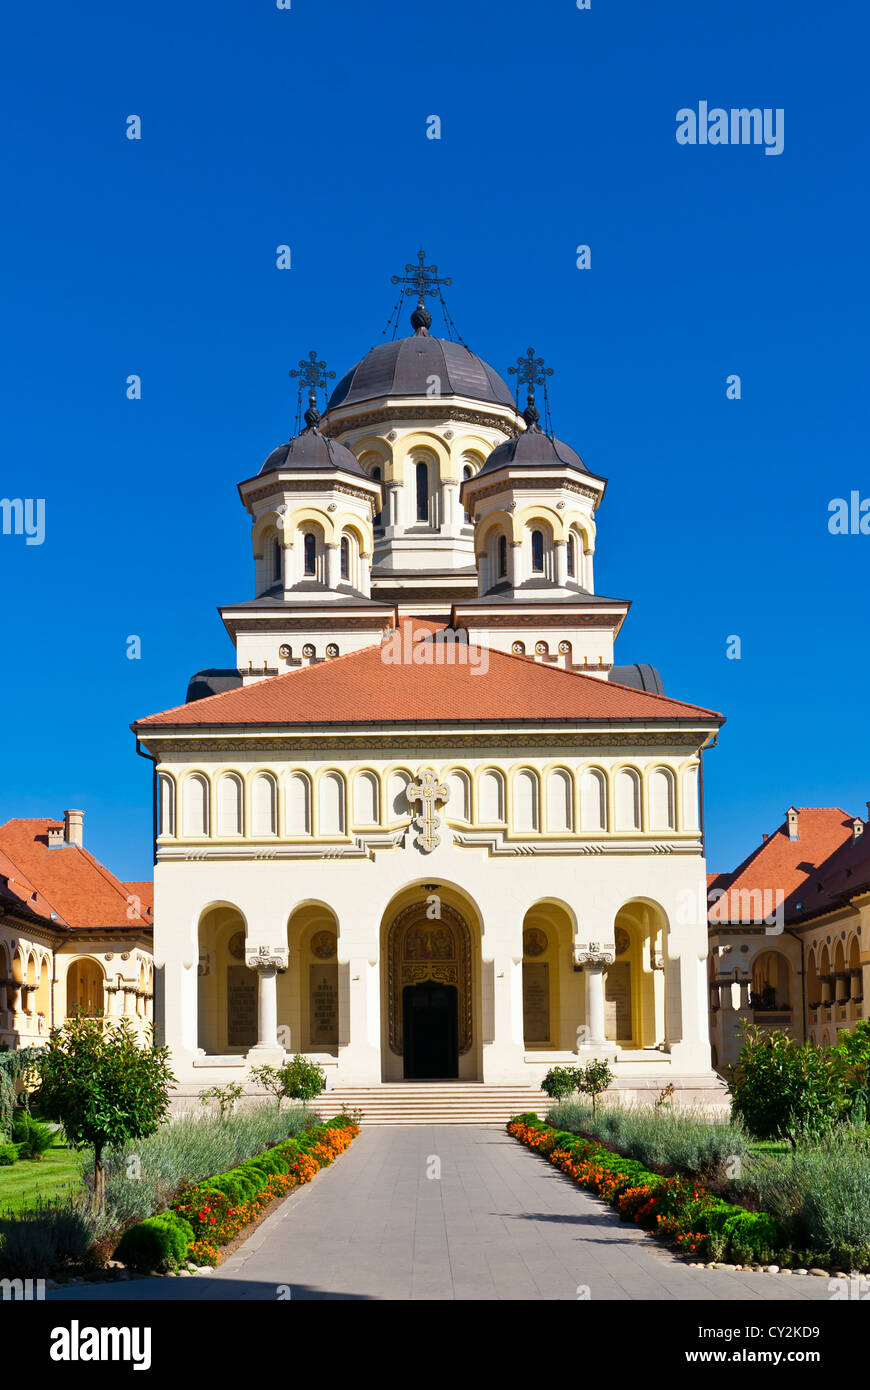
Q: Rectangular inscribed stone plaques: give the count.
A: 4